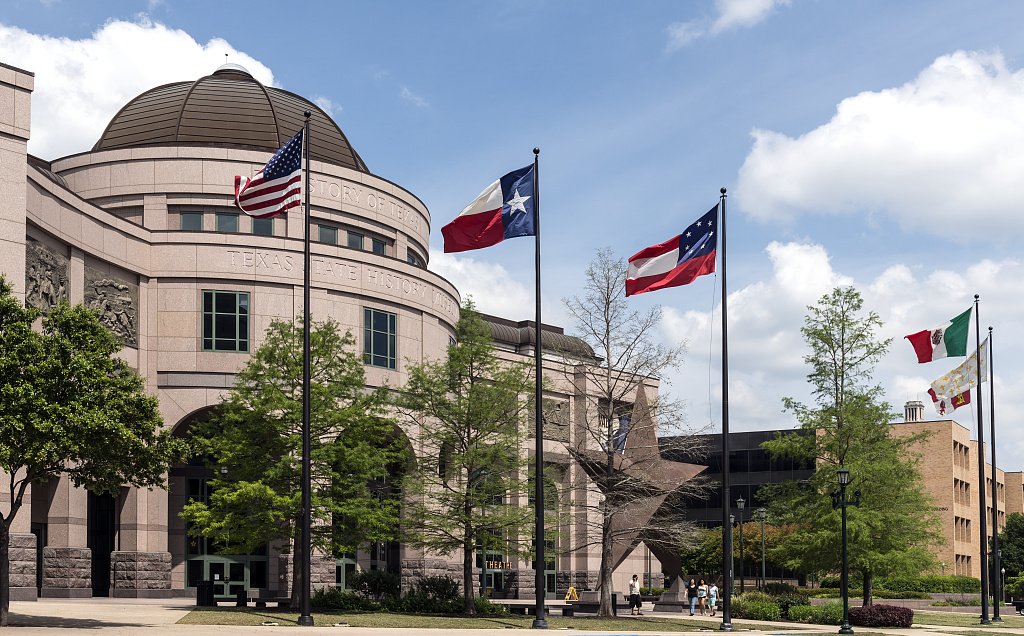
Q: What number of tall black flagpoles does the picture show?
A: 5